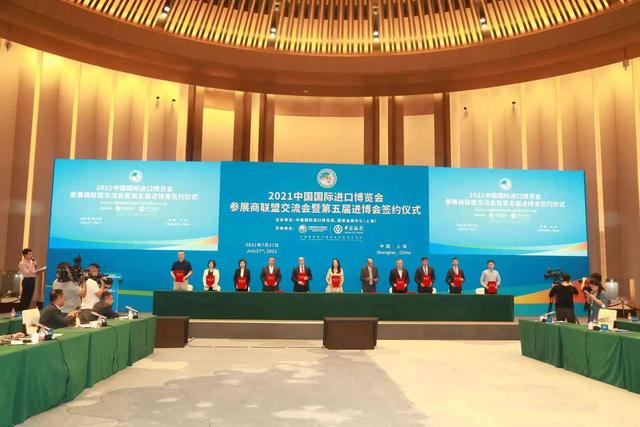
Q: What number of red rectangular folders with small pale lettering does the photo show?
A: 10